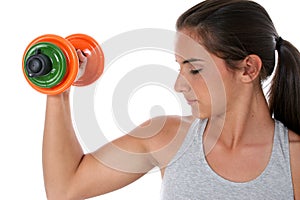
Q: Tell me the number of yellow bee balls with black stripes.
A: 0